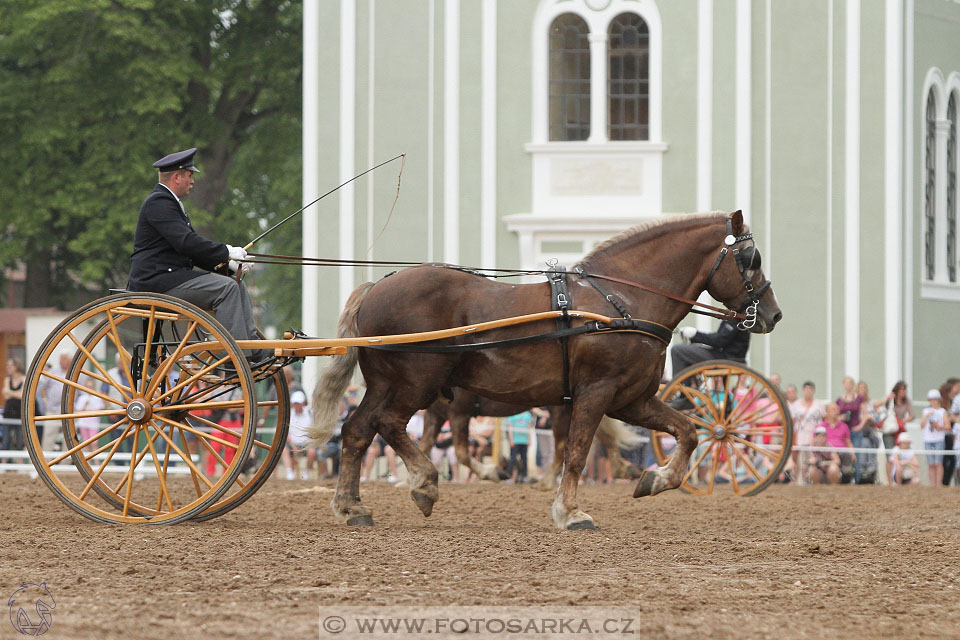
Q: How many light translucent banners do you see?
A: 1